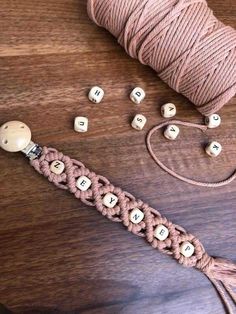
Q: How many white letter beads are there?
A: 14